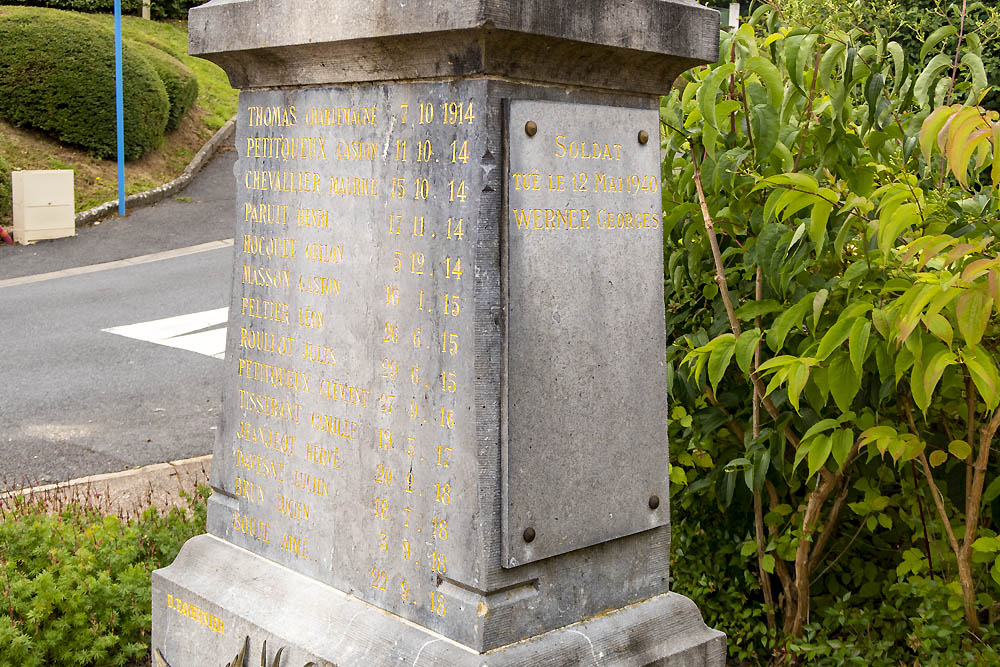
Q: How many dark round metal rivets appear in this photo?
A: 4